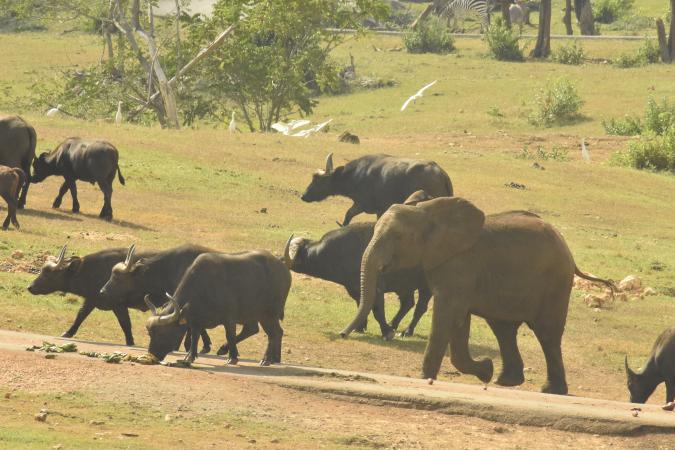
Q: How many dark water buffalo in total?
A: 9